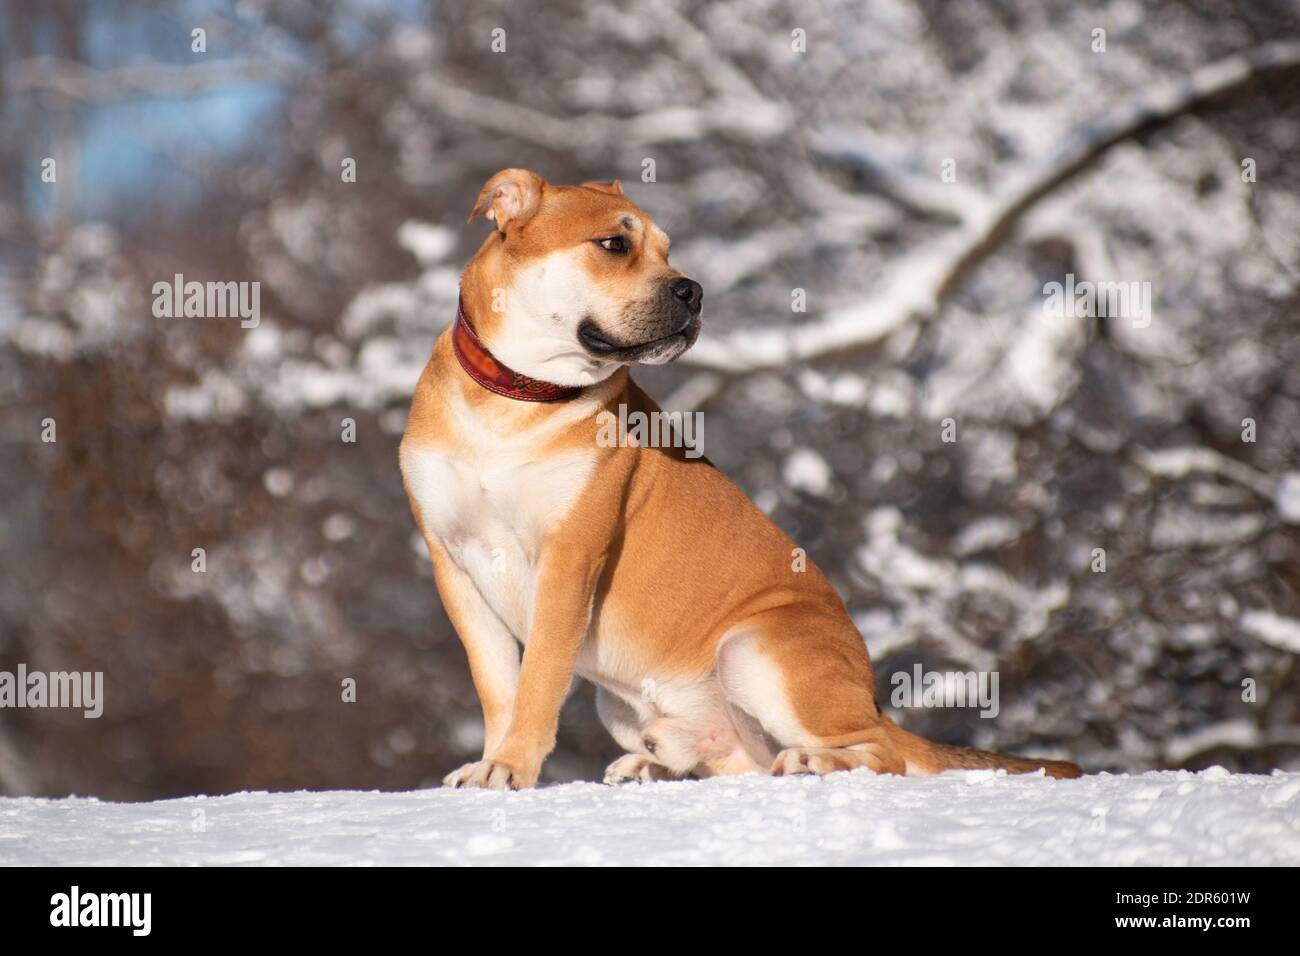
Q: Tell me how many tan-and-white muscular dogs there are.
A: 1